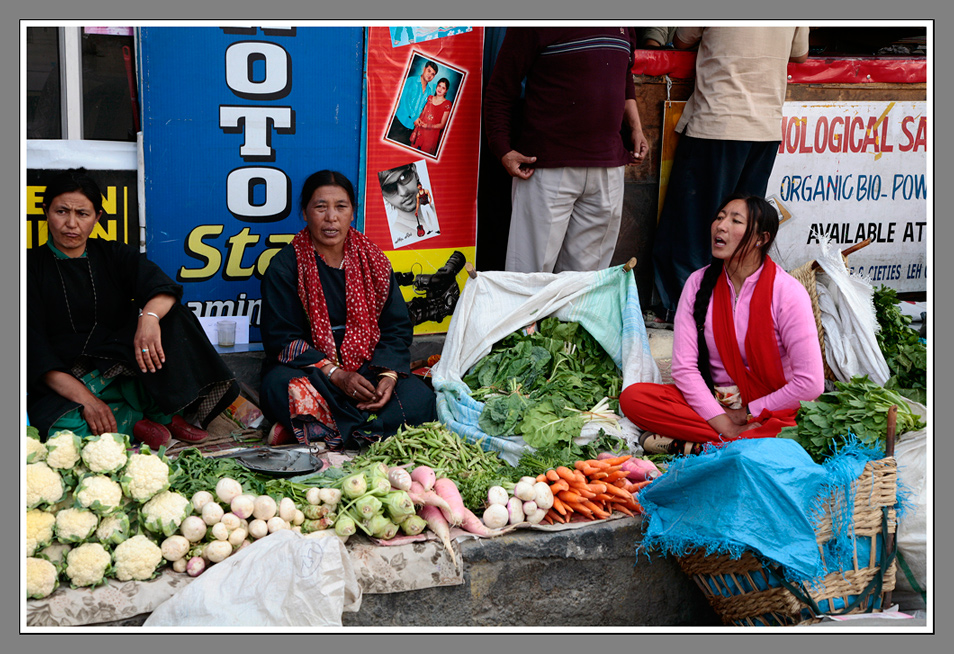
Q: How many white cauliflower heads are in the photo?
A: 13